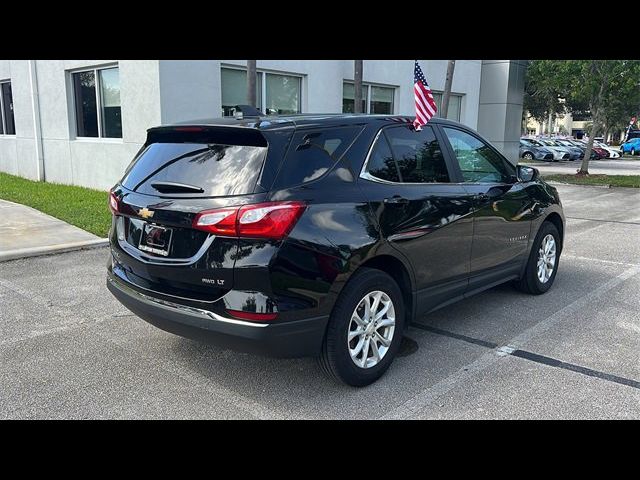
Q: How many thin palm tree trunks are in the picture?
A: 3